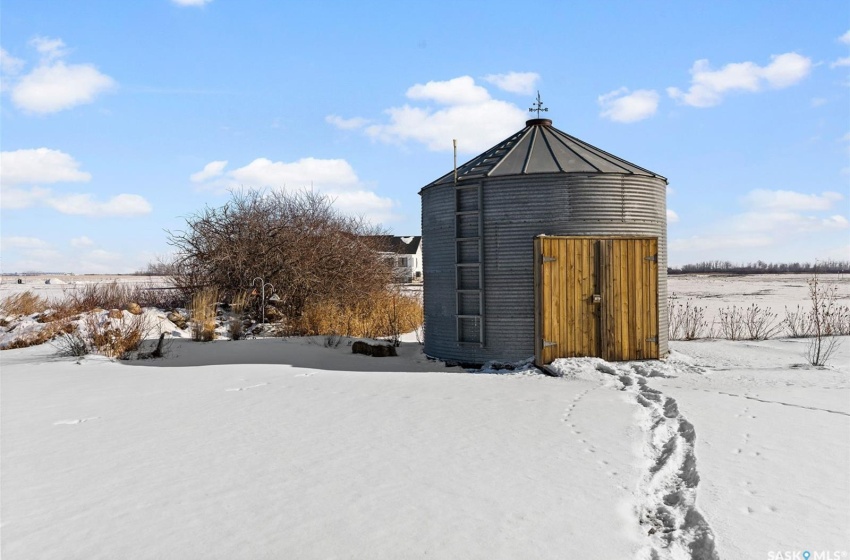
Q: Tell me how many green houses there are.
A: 0